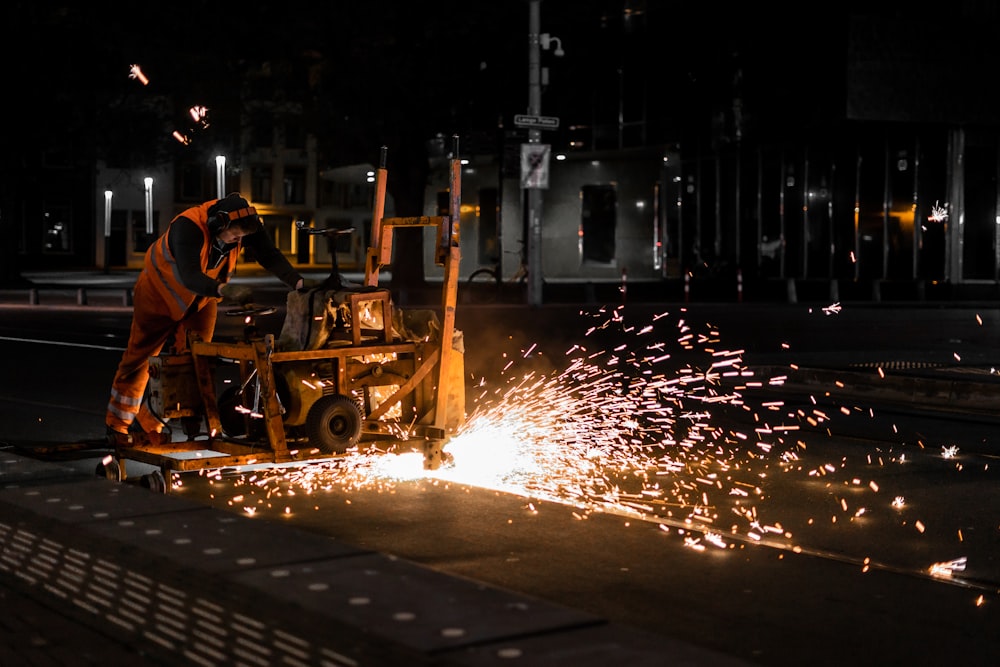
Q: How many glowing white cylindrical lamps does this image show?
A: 3